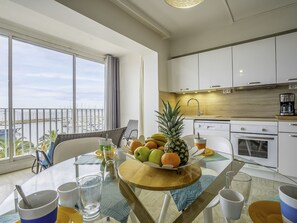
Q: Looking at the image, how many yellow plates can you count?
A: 4